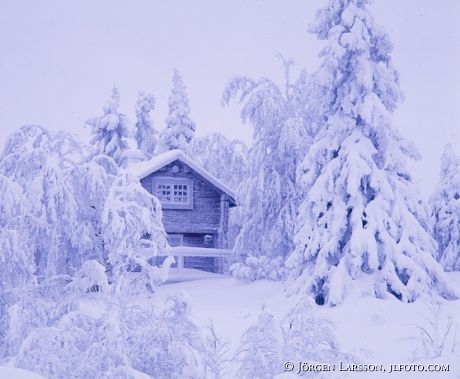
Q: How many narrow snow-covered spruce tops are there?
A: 3